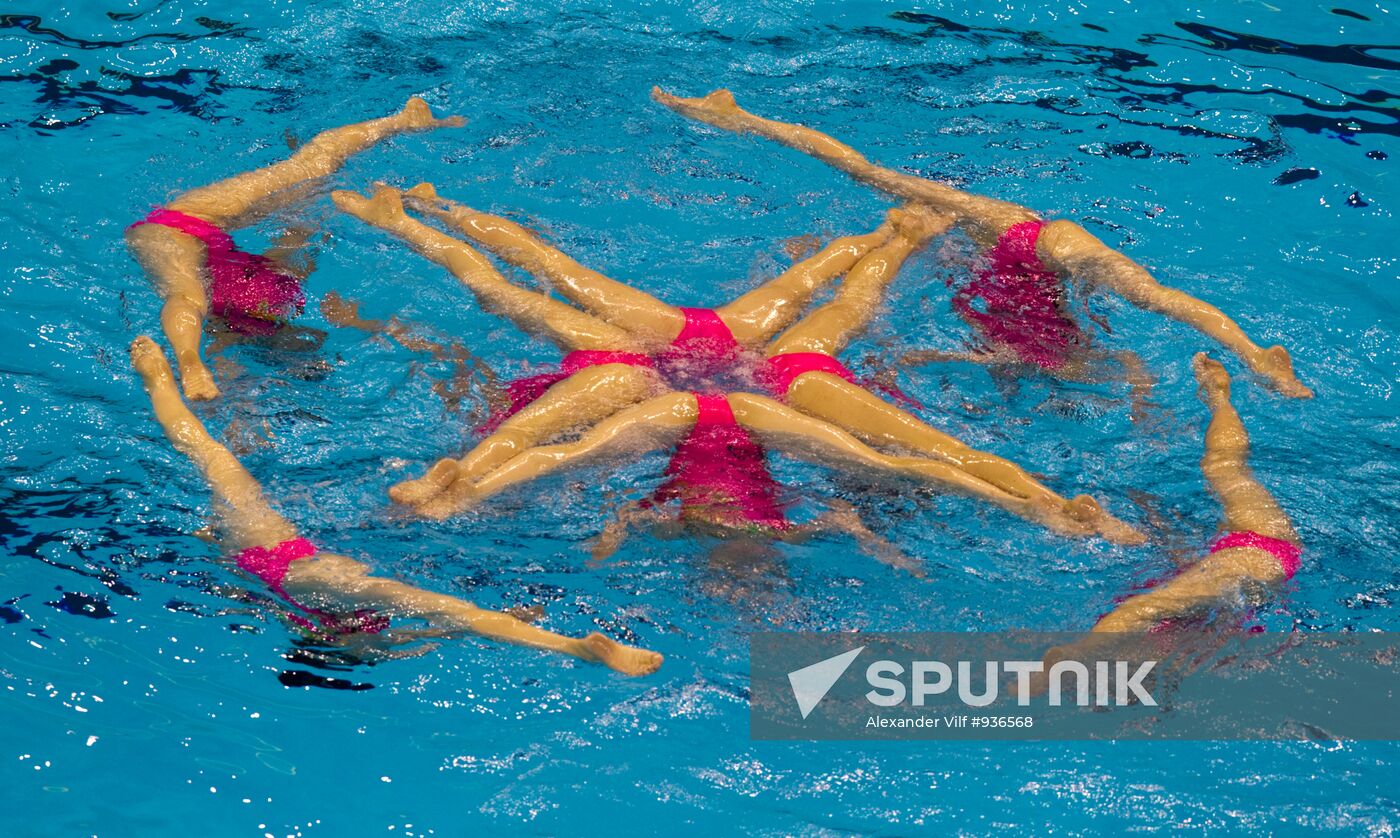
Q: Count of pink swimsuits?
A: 8